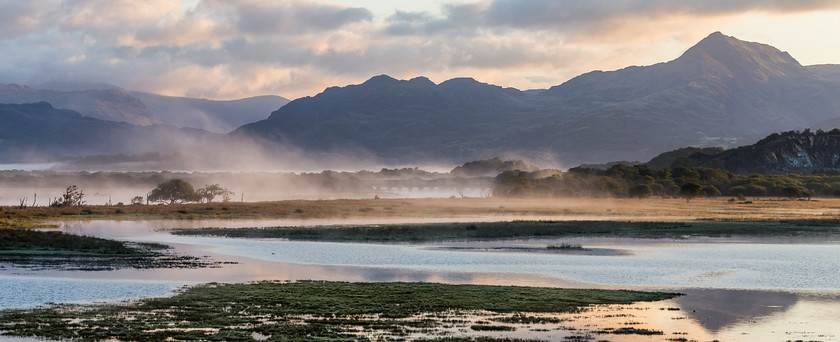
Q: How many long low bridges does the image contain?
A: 1